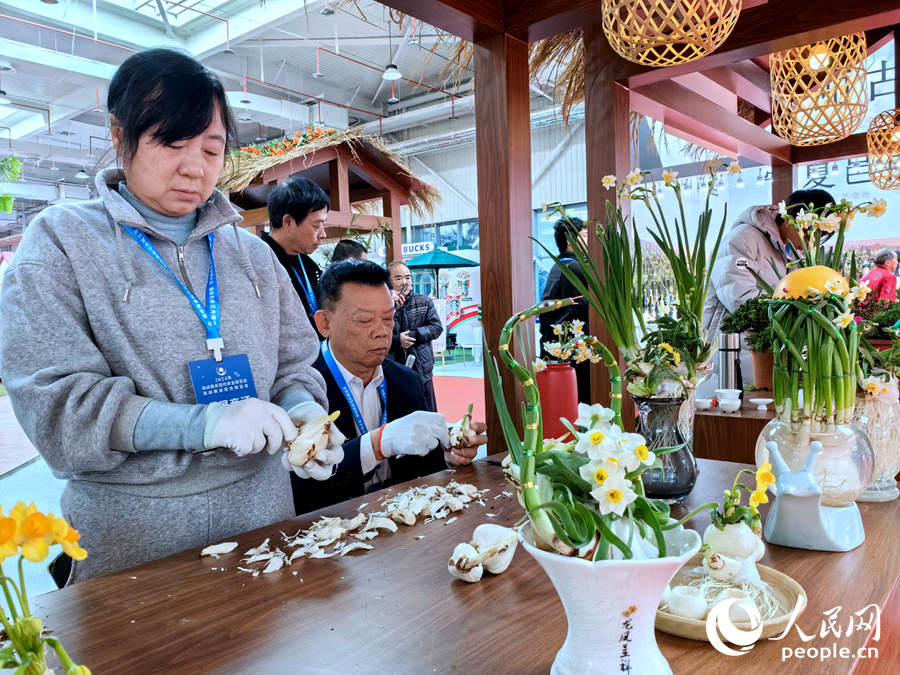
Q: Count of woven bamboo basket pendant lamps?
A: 3